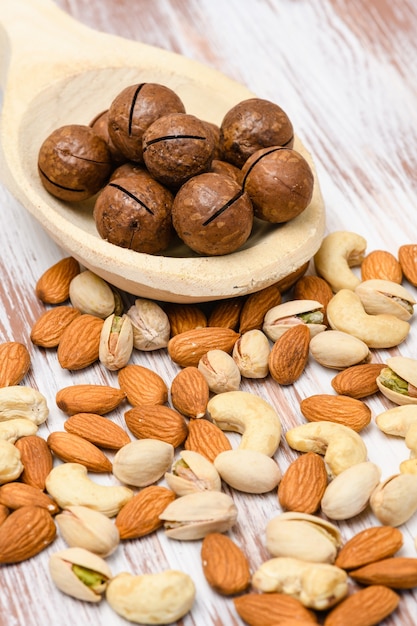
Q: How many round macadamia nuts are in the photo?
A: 11